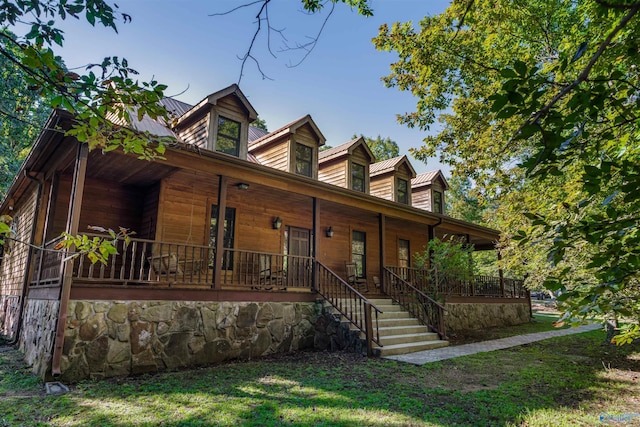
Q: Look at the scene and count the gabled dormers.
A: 5